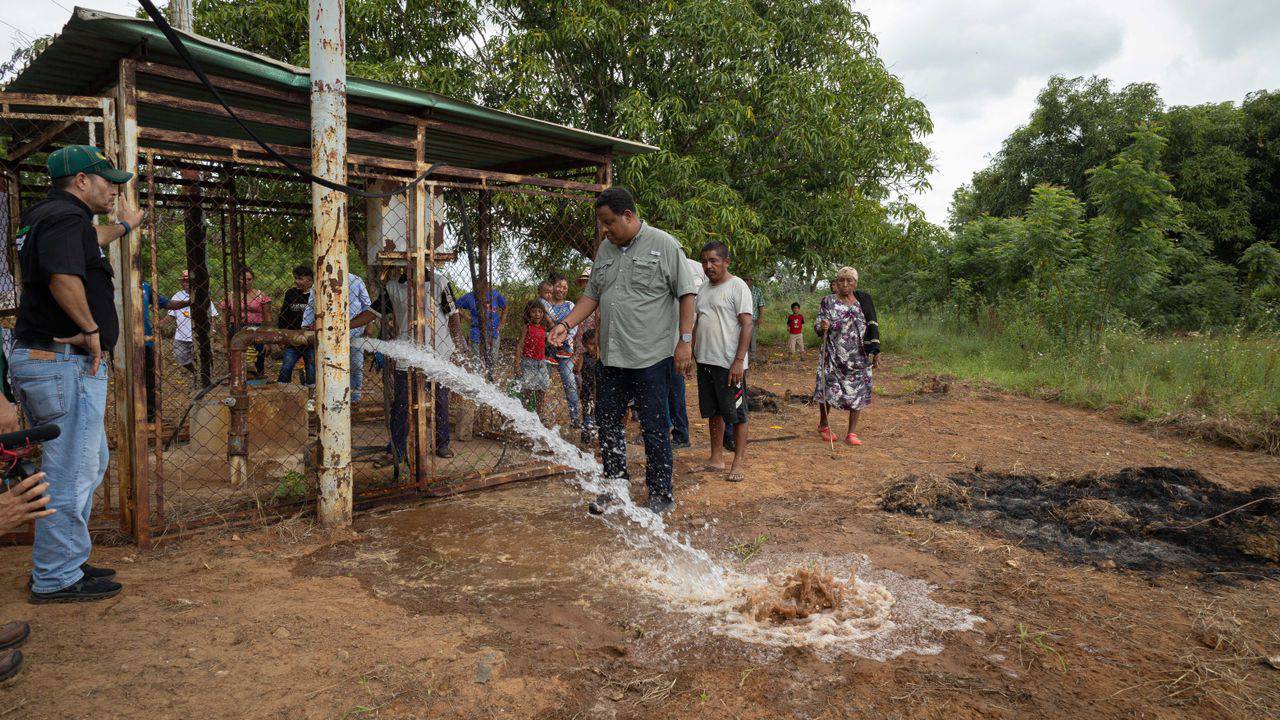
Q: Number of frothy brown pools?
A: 1